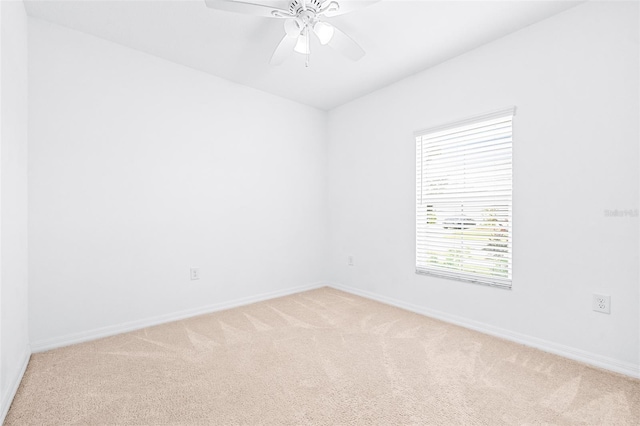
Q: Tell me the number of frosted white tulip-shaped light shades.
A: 3